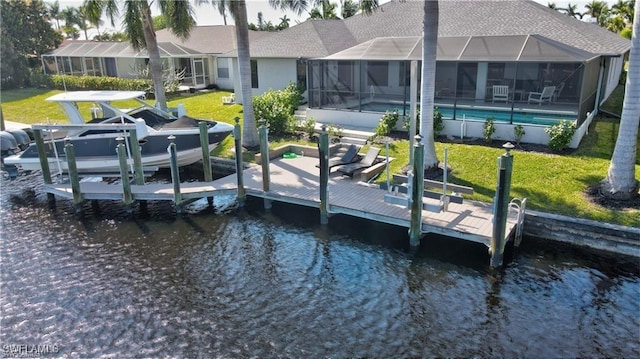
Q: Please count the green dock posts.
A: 11